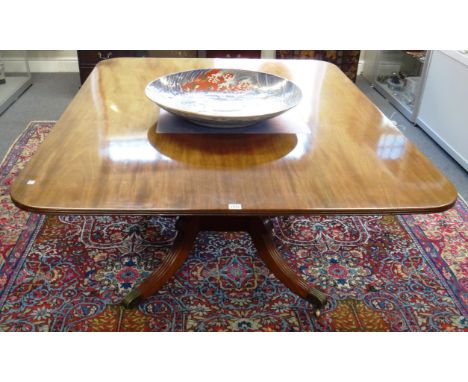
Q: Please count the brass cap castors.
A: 2